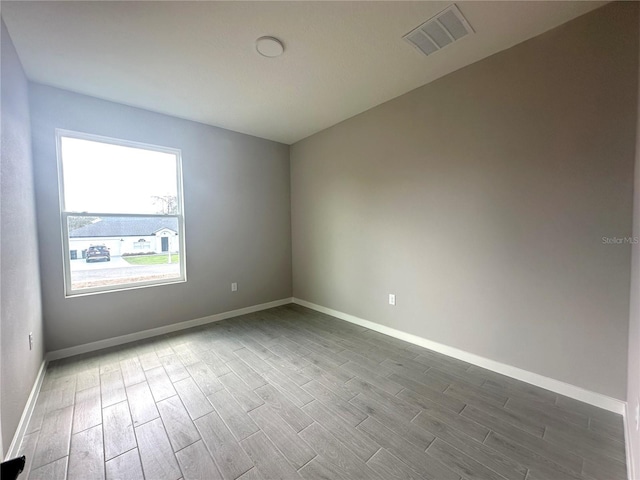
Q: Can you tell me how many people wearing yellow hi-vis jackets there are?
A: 0